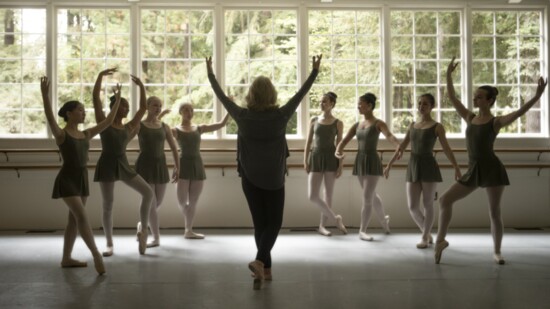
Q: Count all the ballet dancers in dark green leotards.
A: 8